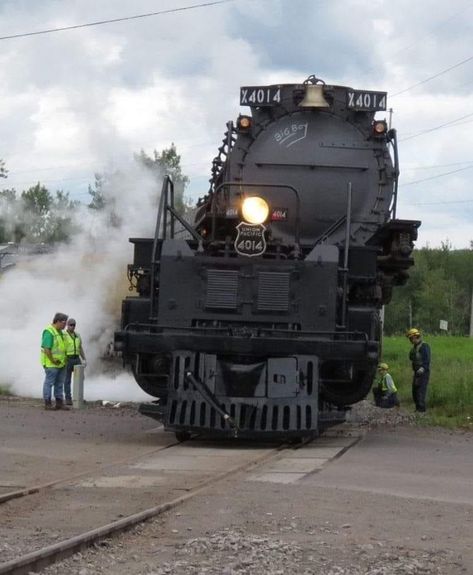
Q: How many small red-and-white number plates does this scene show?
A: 2